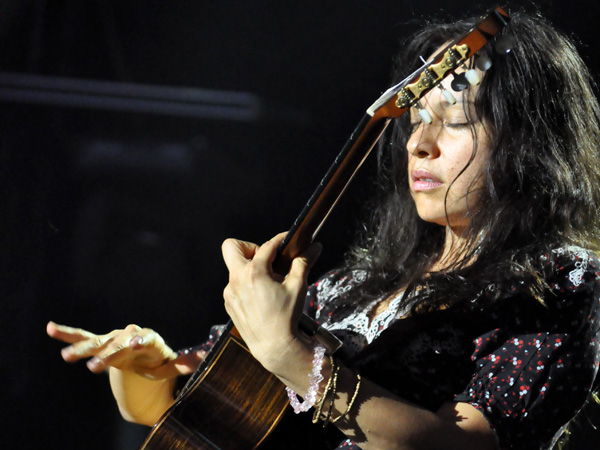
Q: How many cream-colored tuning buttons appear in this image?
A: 3